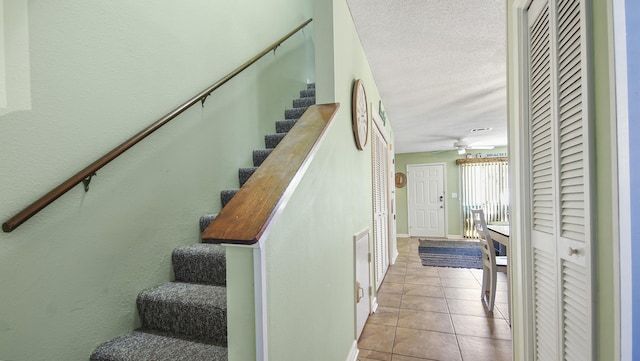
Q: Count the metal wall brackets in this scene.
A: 3